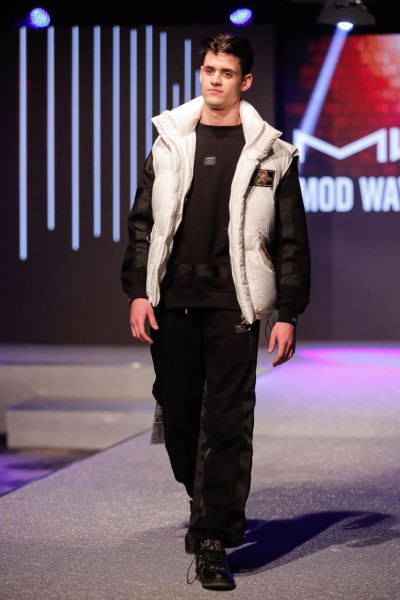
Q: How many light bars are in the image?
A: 11